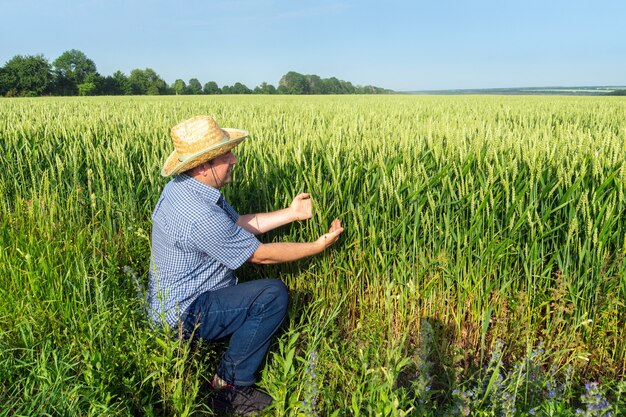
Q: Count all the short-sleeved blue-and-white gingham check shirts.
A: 1